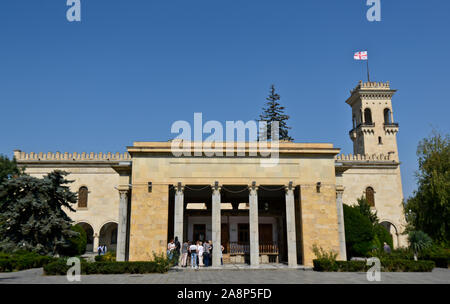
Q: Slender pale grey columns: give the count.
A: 6